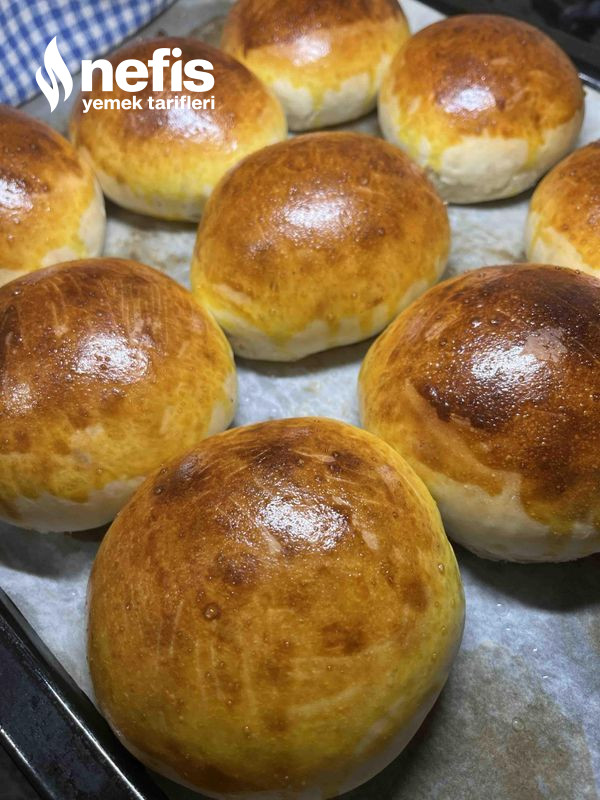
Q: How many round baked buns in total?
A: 9